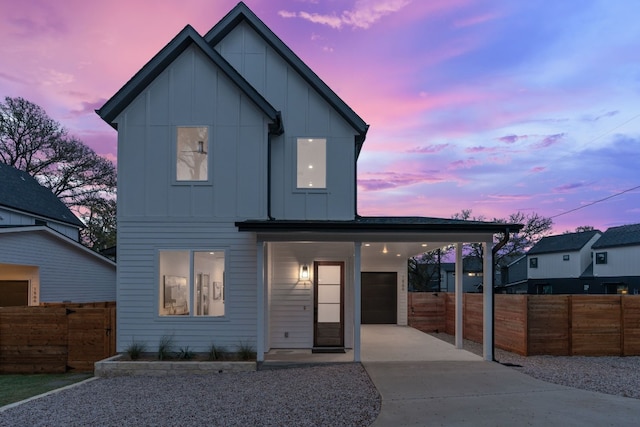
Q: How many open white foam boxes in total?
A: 0